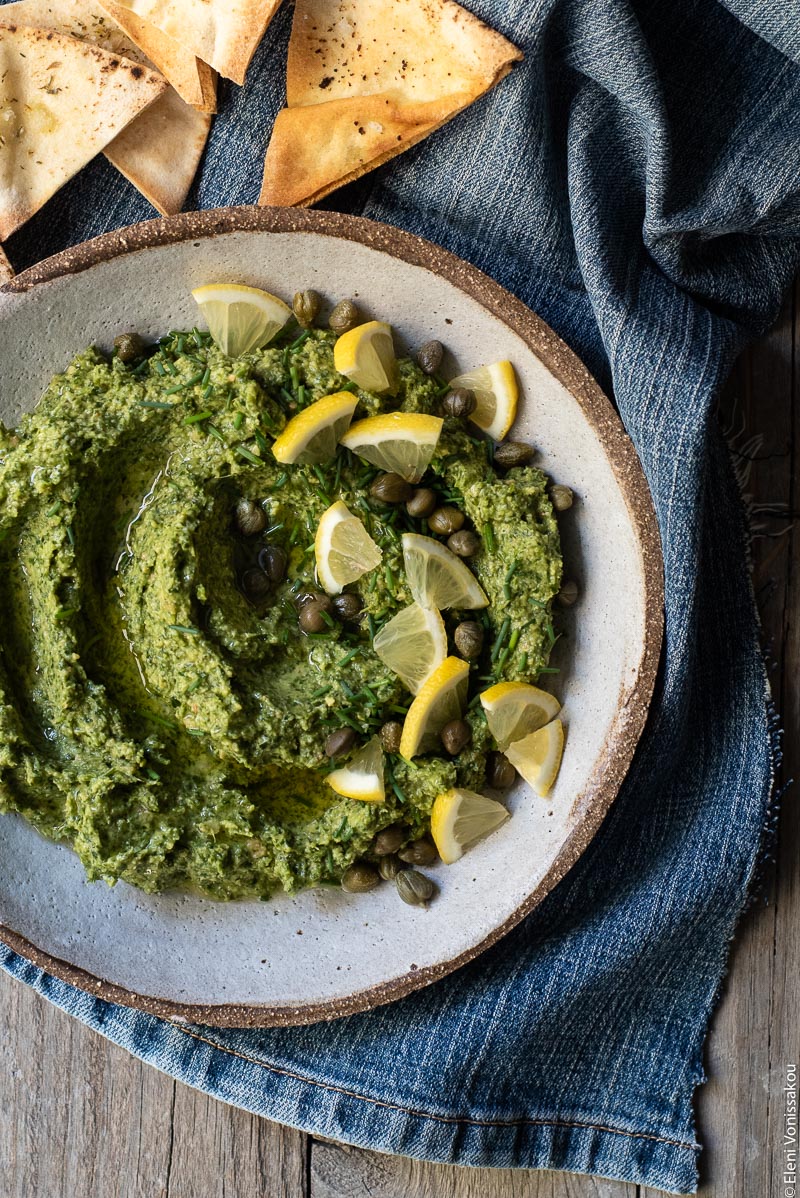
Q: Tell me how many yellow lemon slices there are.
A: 13